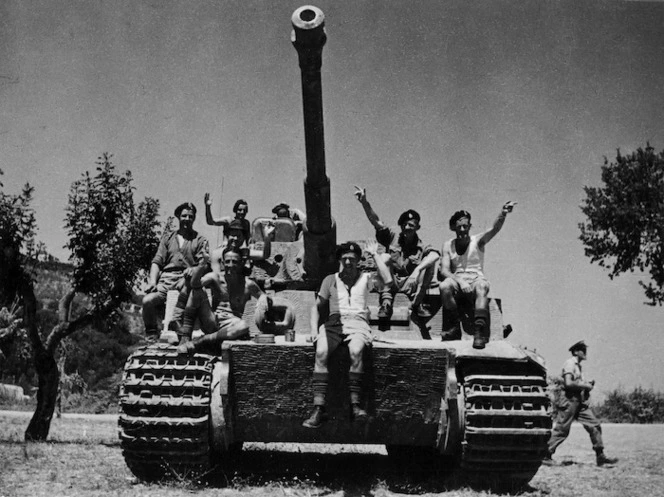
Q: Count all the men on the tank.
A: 8